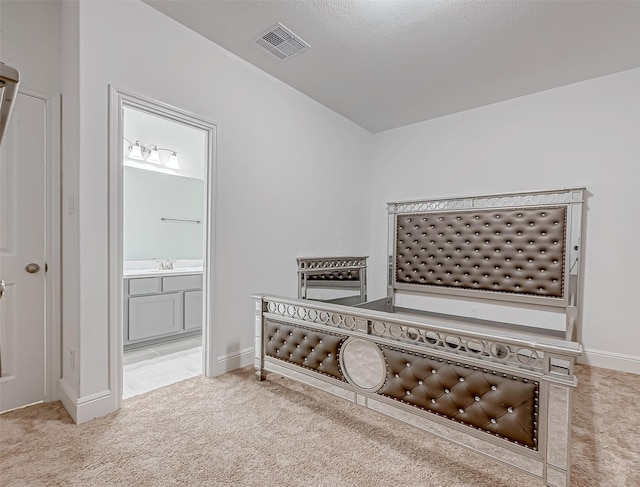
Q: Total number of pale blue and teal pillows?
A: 0